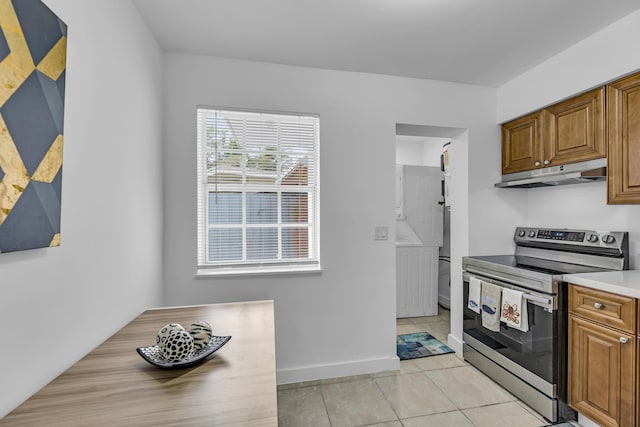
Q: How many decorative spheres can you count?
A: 3